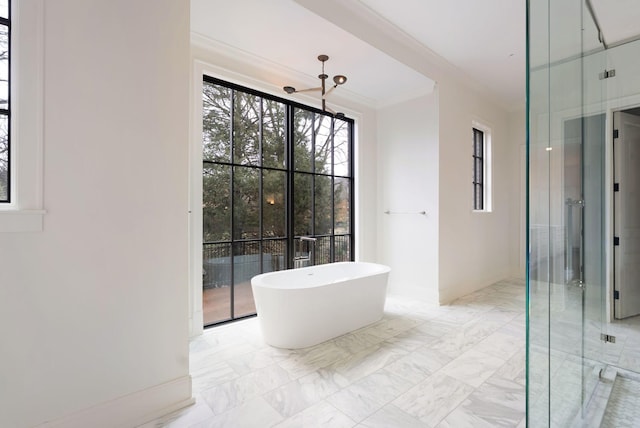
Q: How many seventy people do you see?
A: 0